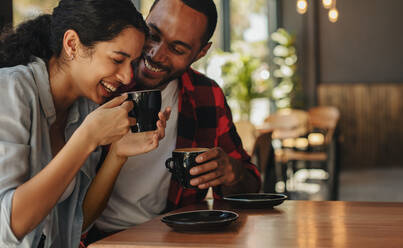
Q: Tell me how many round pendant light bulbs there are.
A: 3